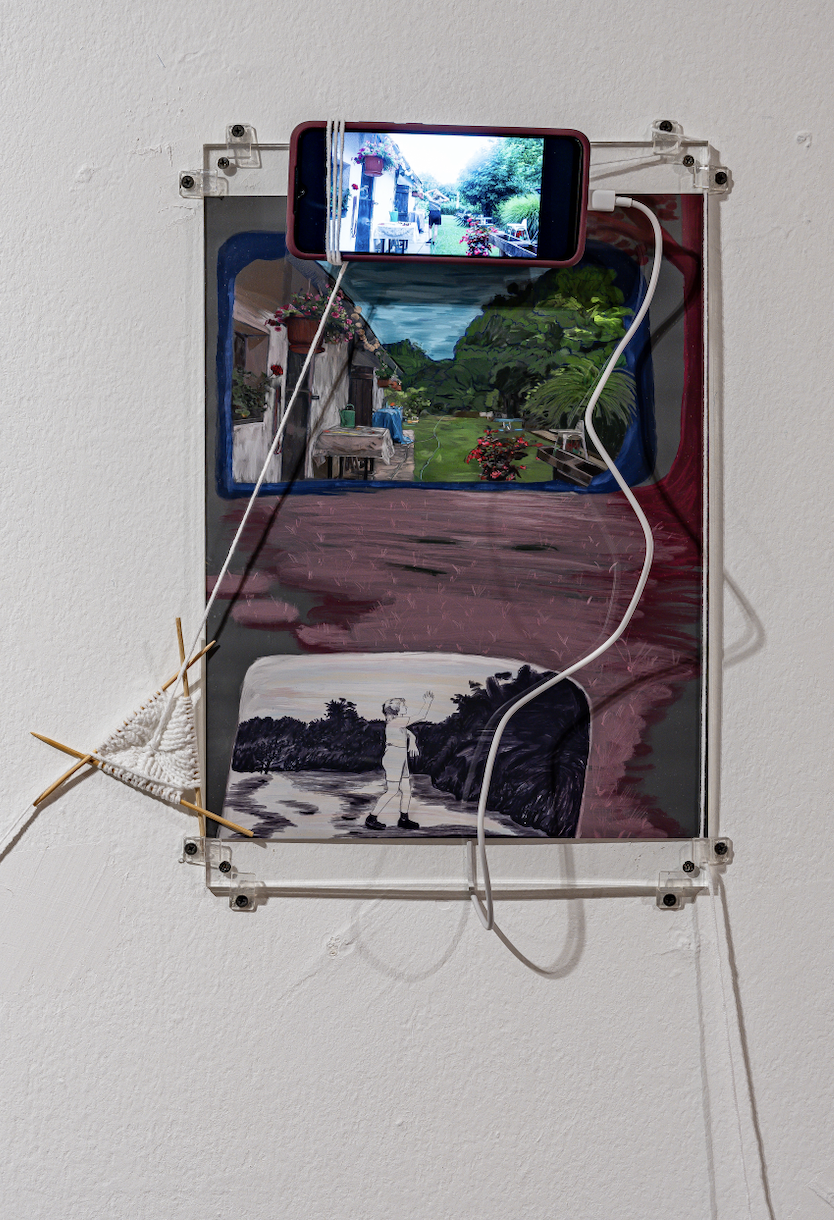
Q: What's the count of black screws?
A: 12